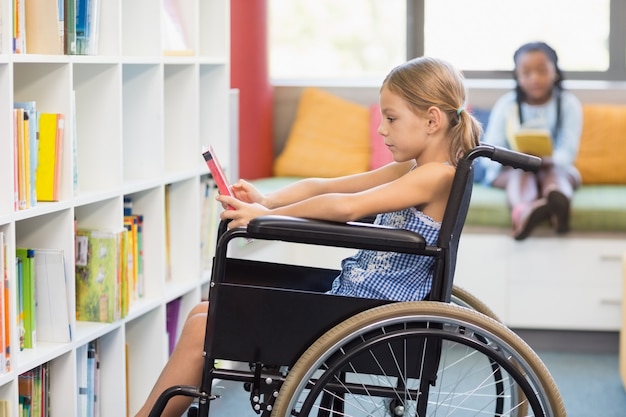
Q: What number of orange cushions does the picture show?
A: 2